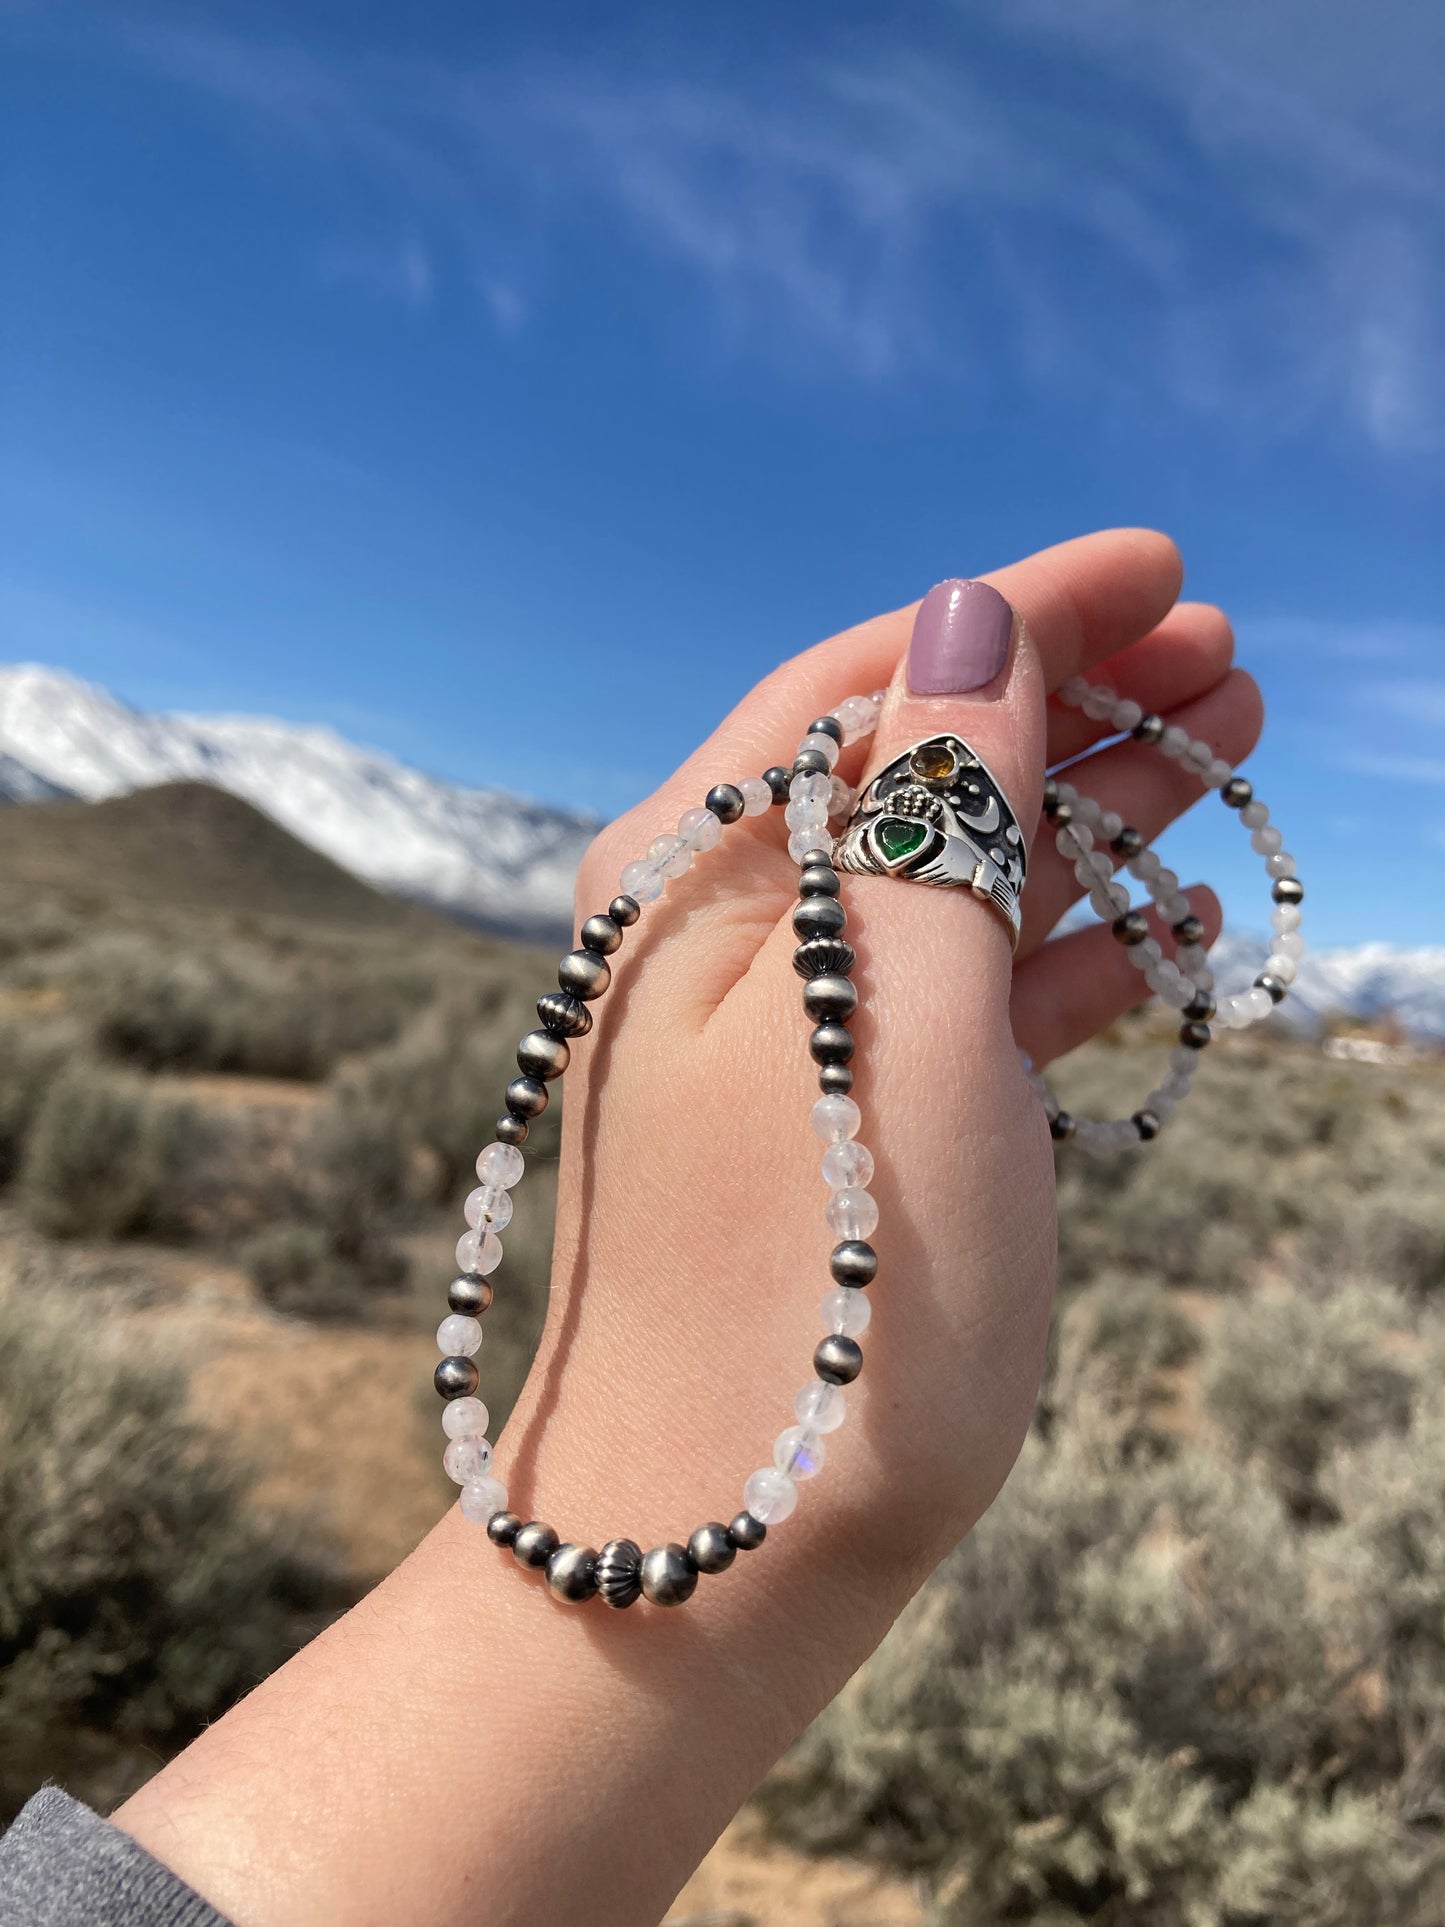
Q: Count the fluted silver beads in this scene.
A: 3